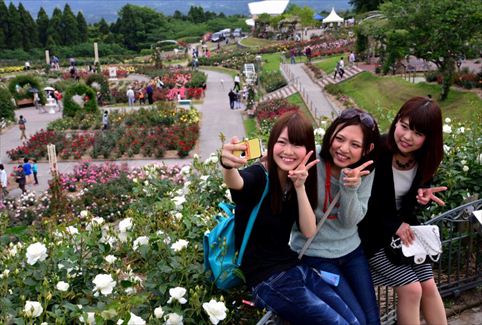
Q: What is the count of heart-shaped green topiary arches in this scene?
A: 3